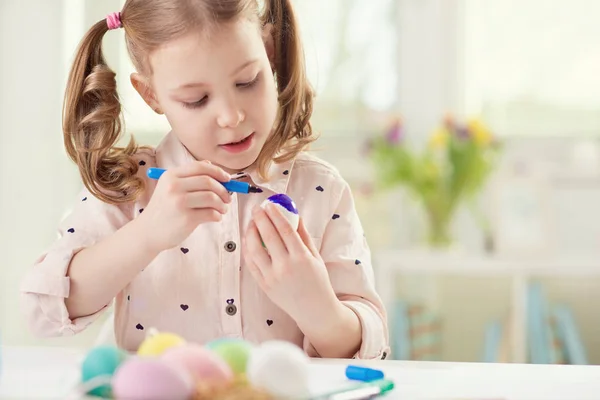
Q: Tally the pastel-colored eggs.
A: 5